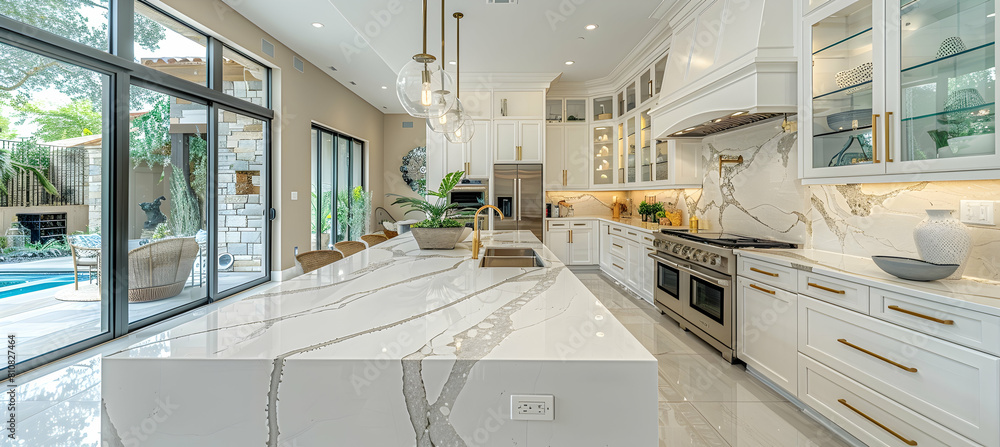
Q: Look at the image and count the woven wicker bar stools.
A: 3